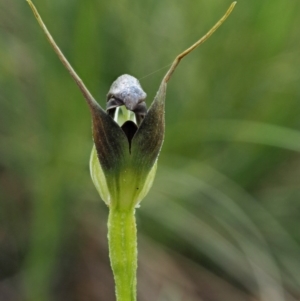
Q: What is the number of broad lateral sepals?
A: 2